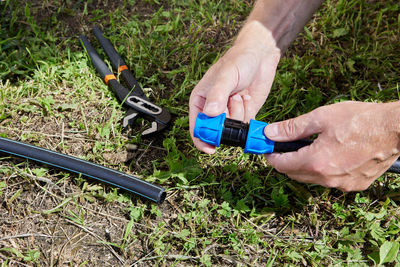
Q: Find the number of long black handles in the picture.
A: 2